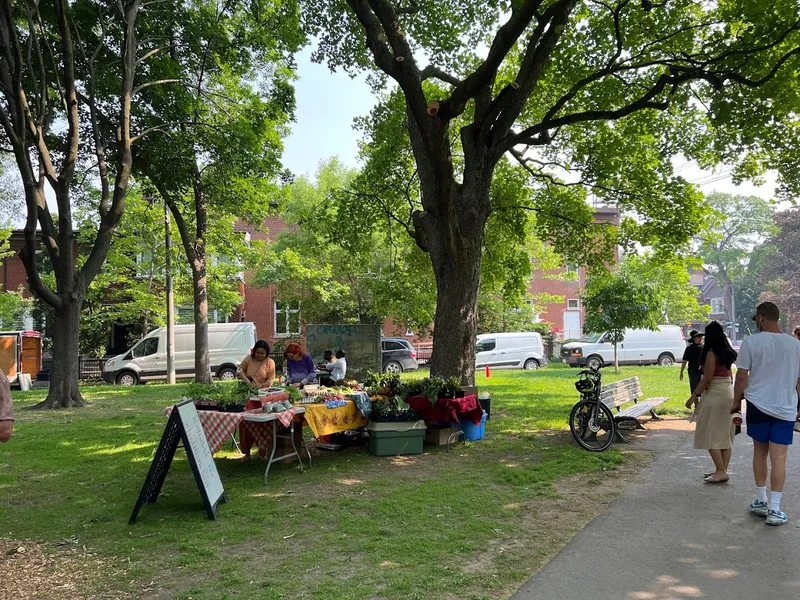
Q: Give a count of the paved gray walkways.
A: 1